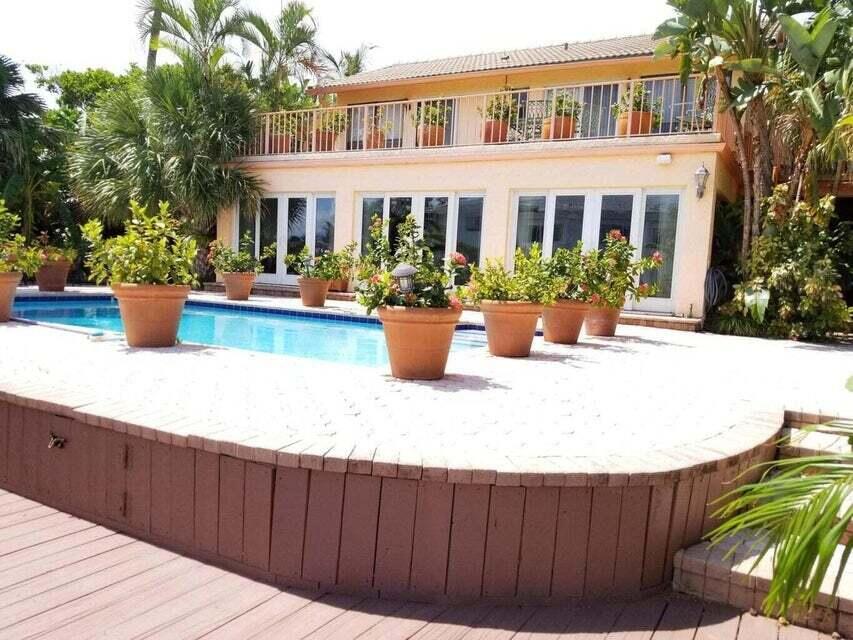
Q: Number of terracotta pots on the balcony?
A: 7